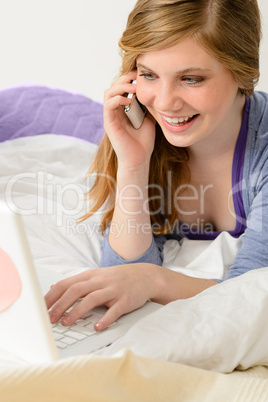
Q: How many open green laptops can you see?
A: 0